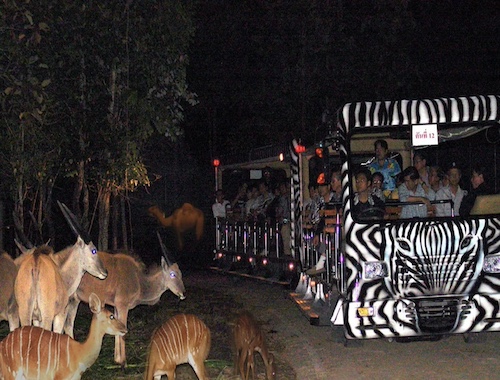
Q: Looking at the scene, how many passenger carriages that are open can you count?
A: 2